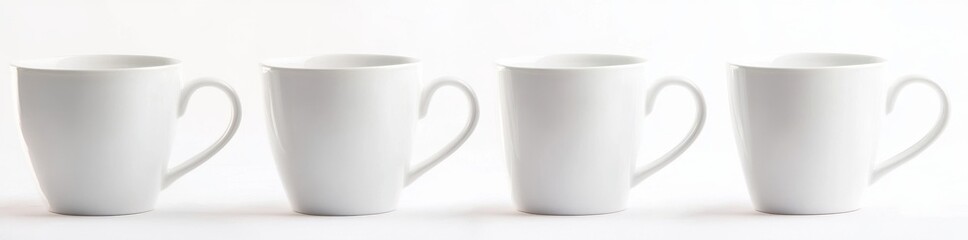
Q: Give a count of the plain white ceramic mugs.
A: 4